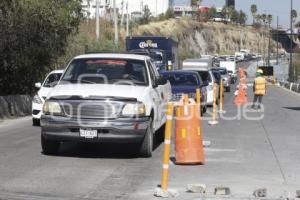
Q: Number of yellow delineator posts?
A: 5